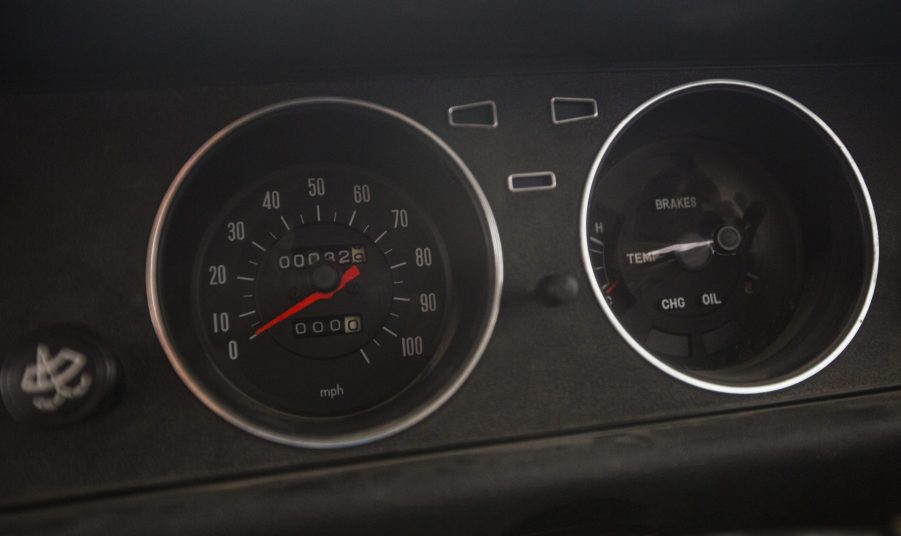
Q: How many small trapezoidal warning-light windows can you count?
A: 2